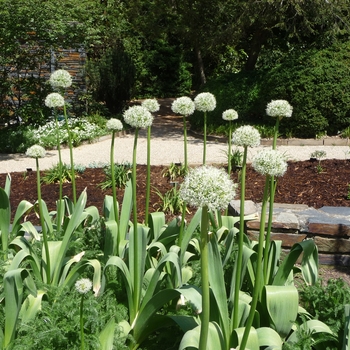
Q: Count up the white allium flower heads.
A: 14